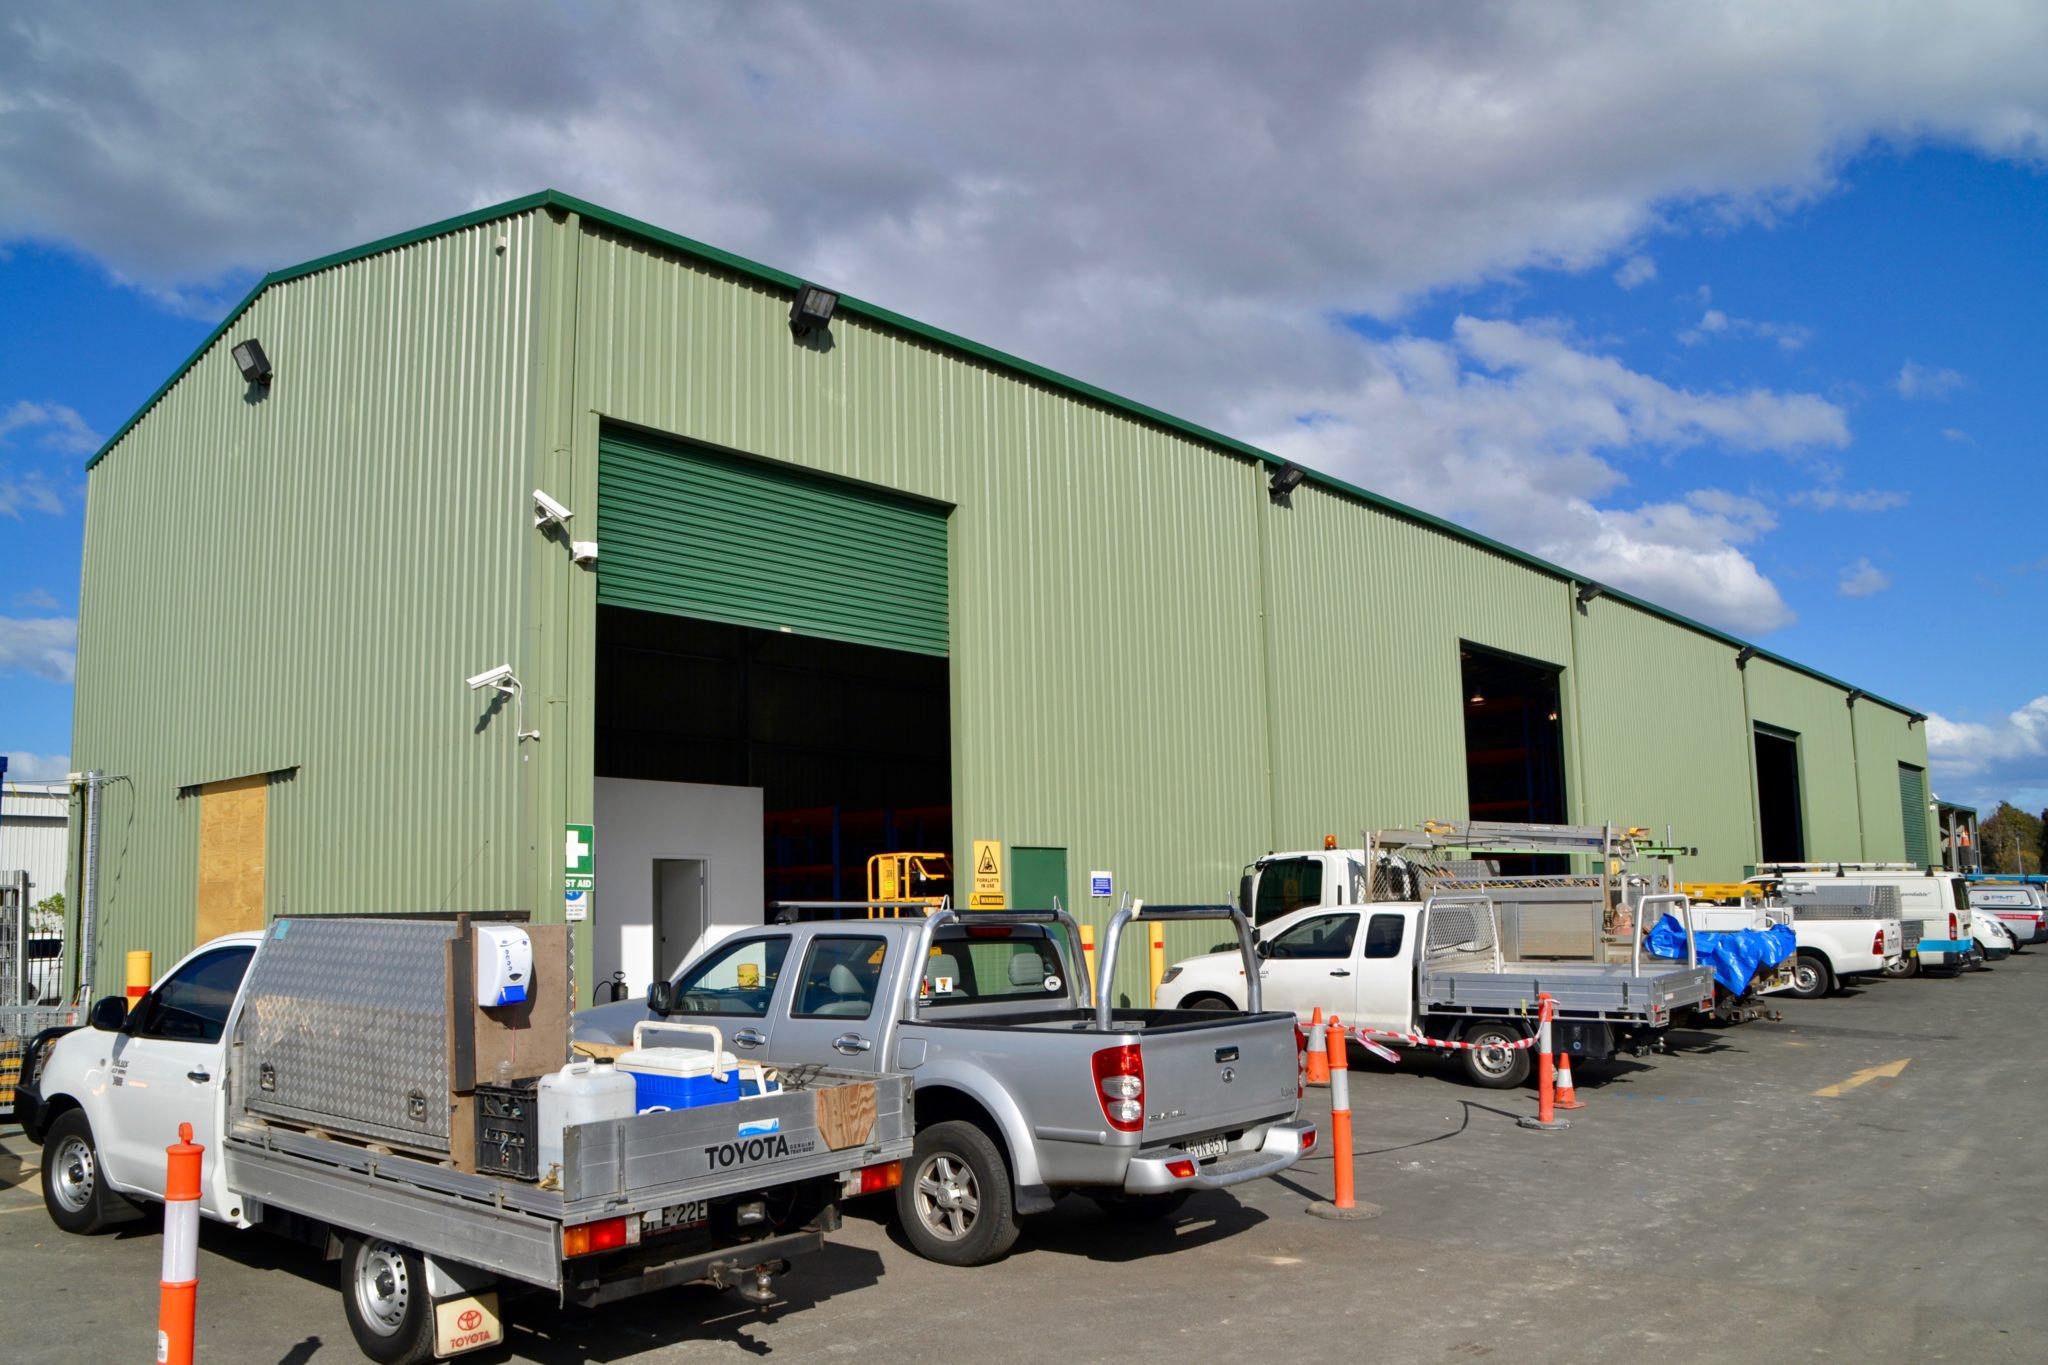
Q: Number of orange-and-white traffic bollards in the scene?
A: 3